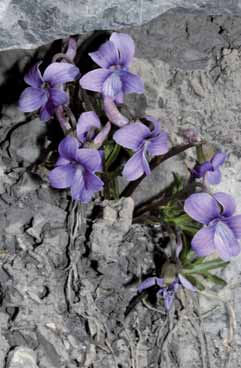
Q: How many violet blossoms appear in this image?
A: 8